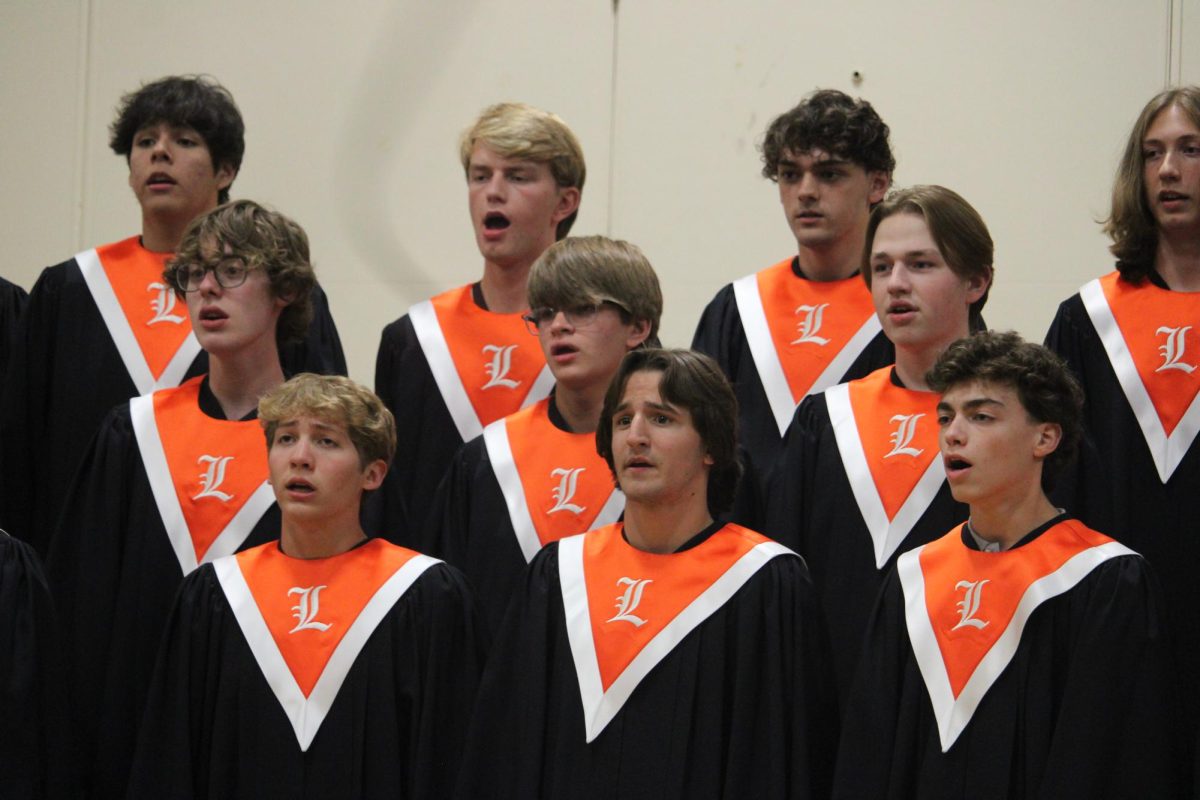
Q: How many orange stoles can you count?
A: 10